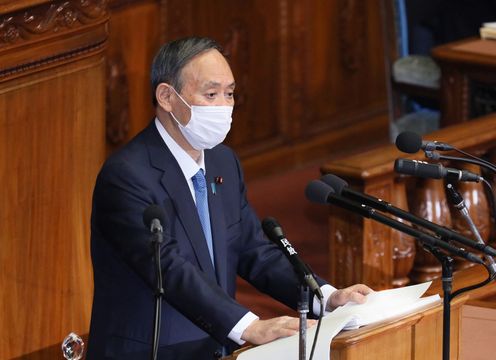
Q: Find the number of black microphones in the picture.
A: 6